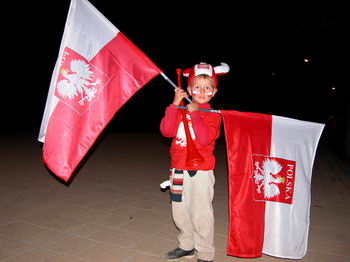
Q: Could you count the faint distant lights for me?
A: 2